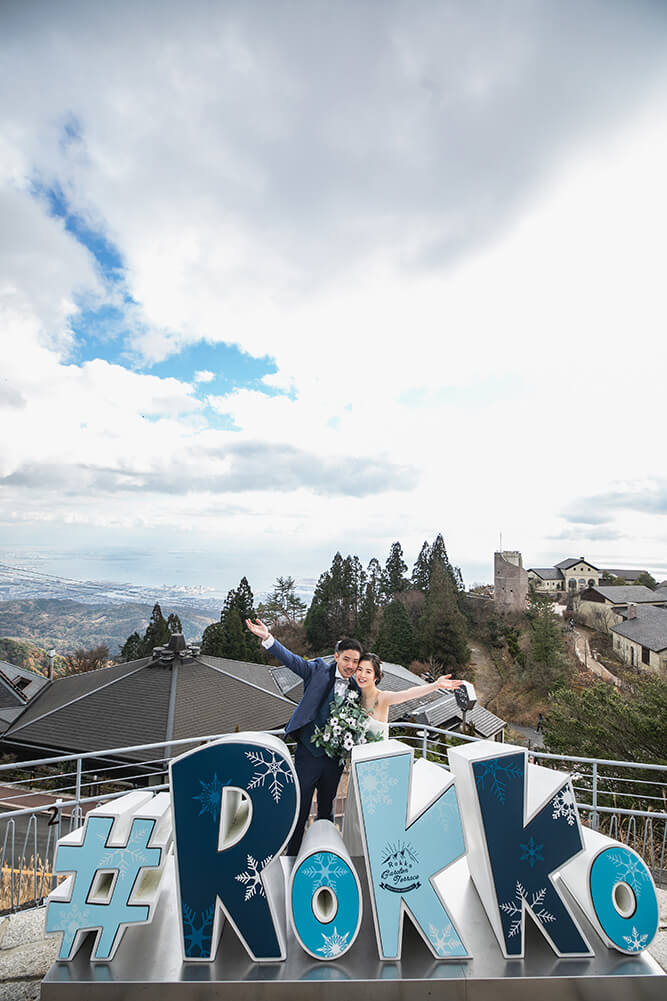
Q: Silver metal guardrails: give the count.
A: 1